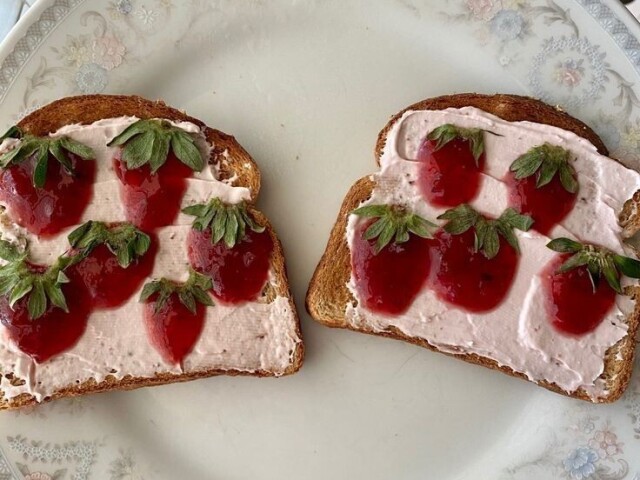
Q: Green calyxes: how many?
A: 11